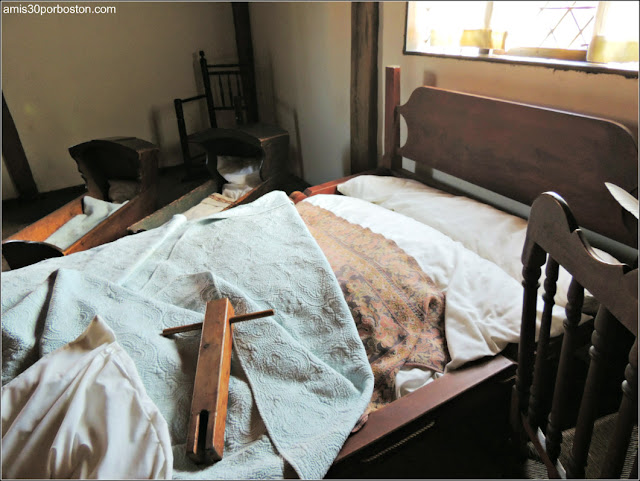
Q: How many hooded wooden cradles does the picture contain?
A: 2